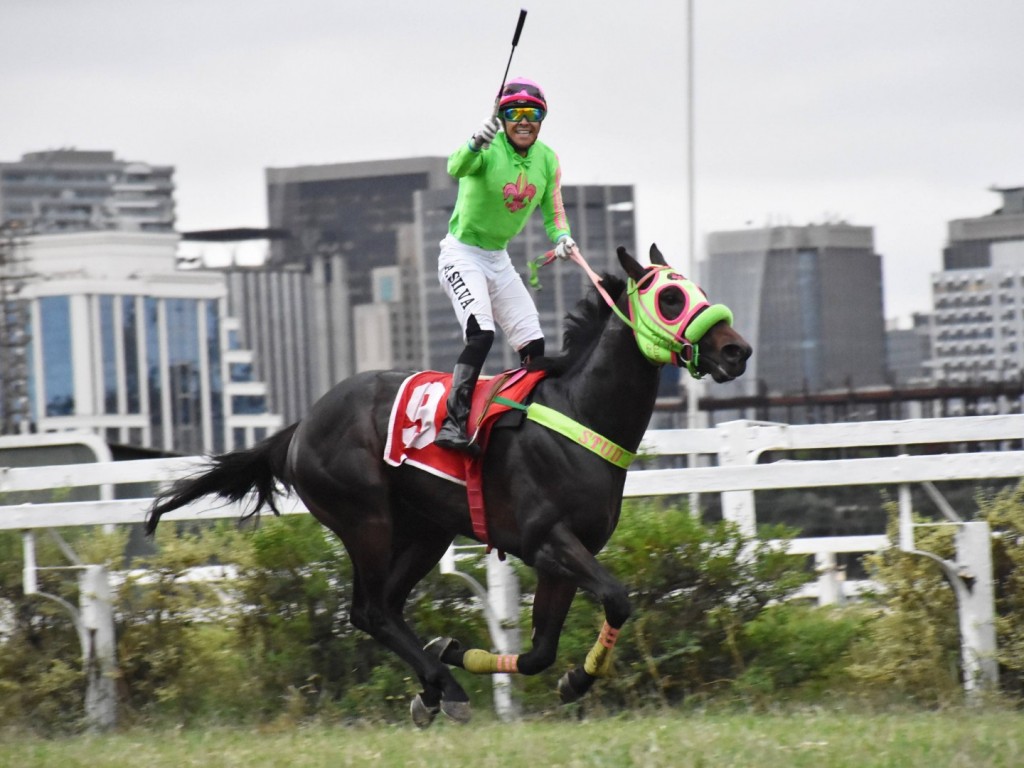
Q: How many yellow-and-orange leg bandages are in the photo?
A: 2